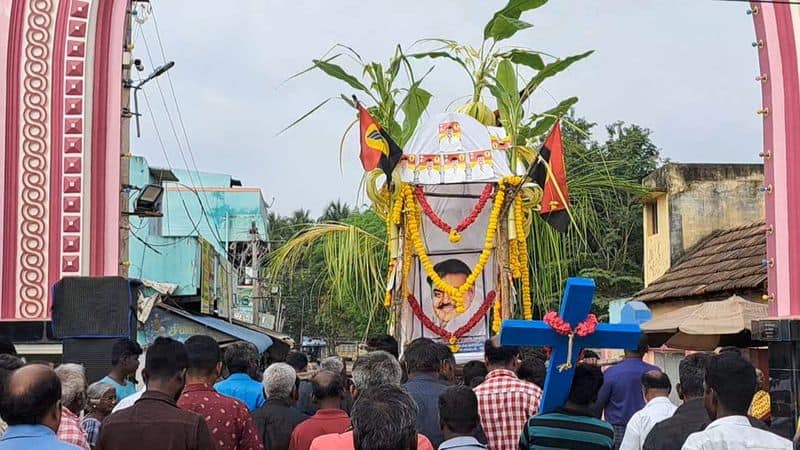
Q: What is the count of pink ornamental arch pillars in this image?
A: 2